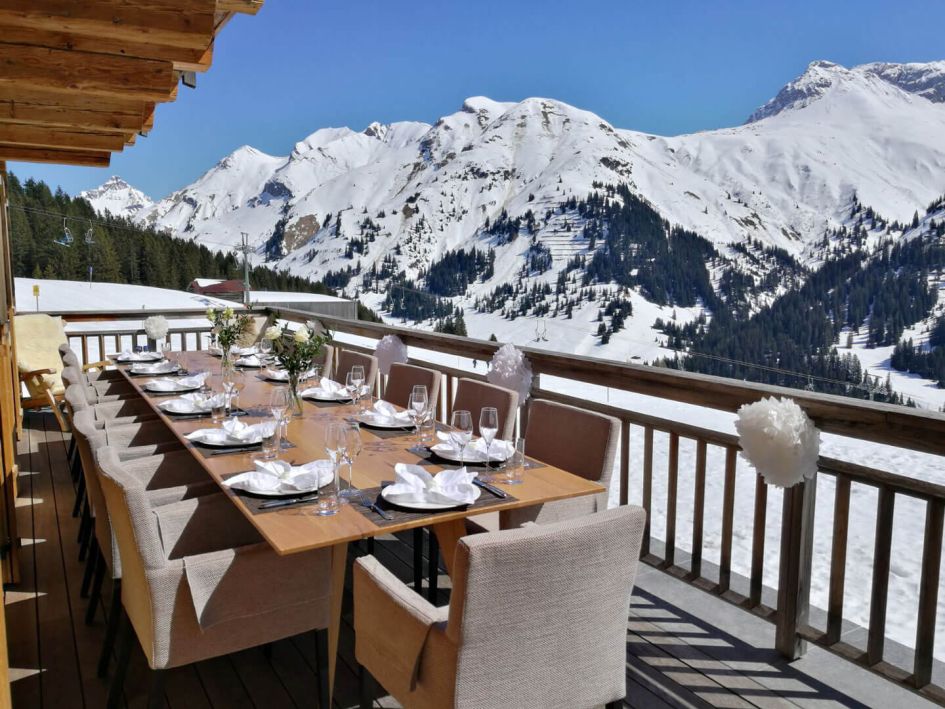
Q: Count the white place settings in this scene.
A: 13